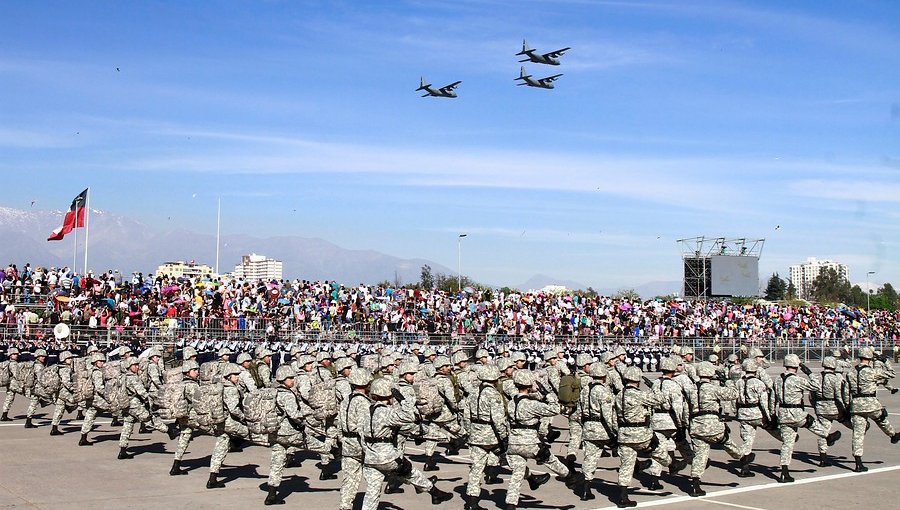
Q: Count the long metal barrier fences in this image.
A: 1